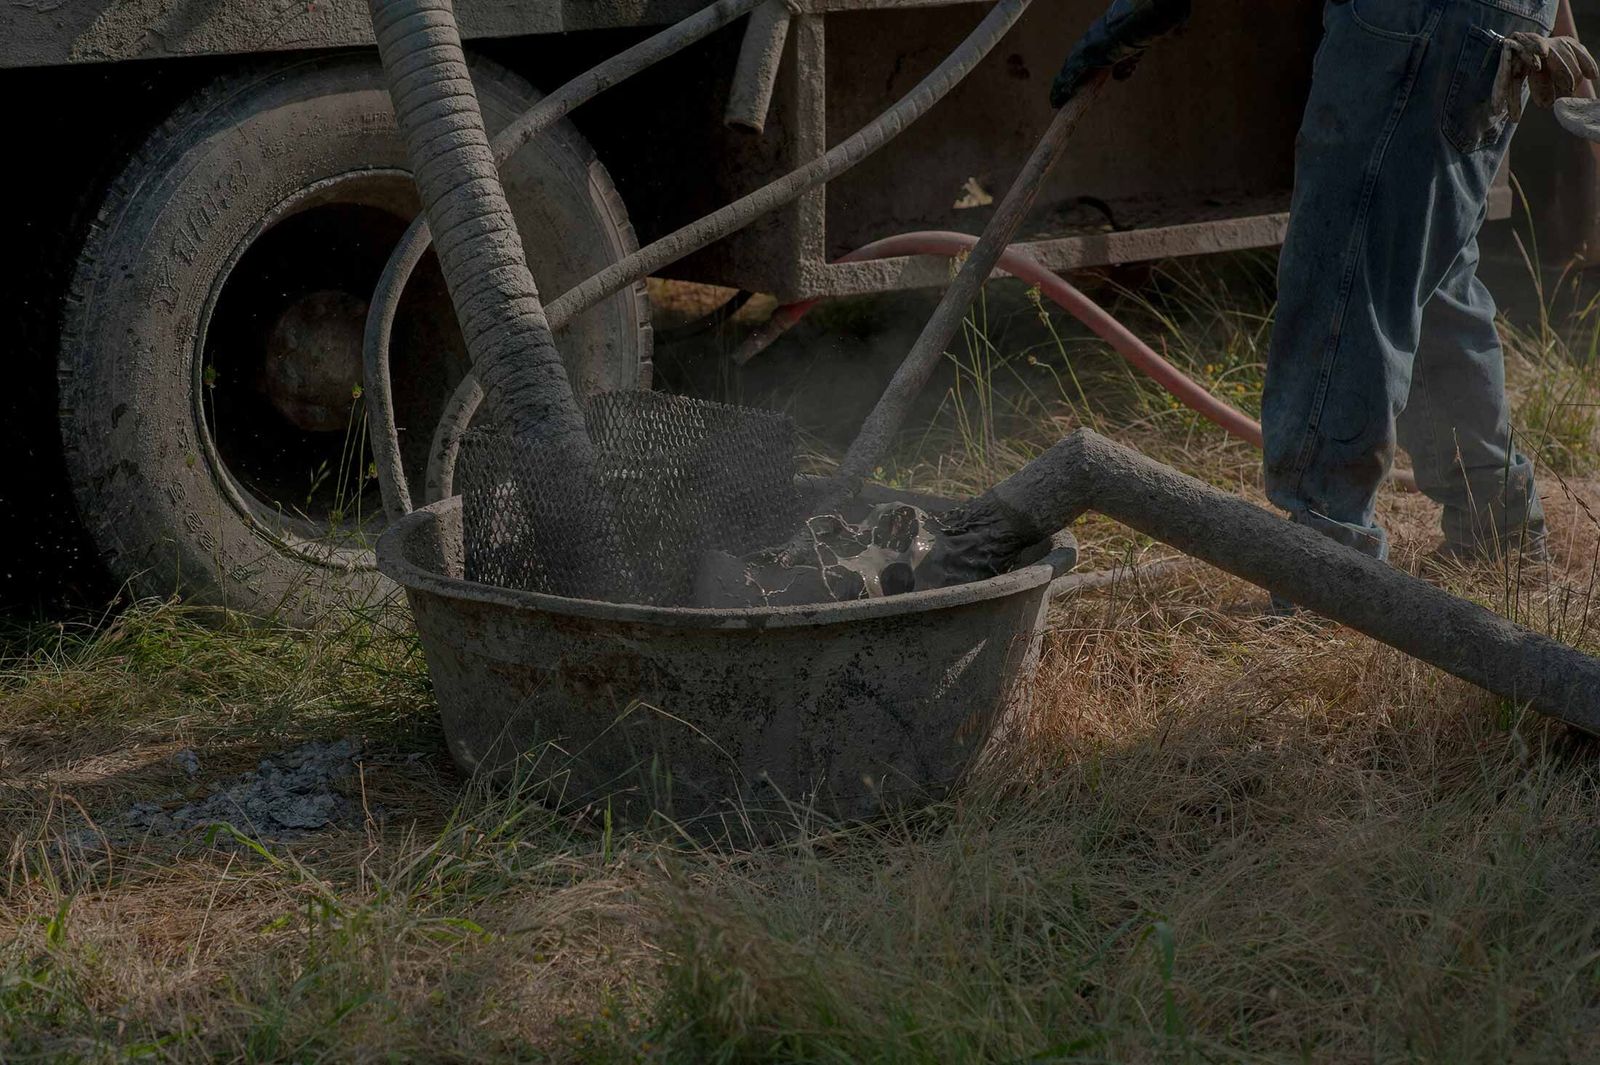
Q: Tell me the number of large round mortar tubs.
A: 1